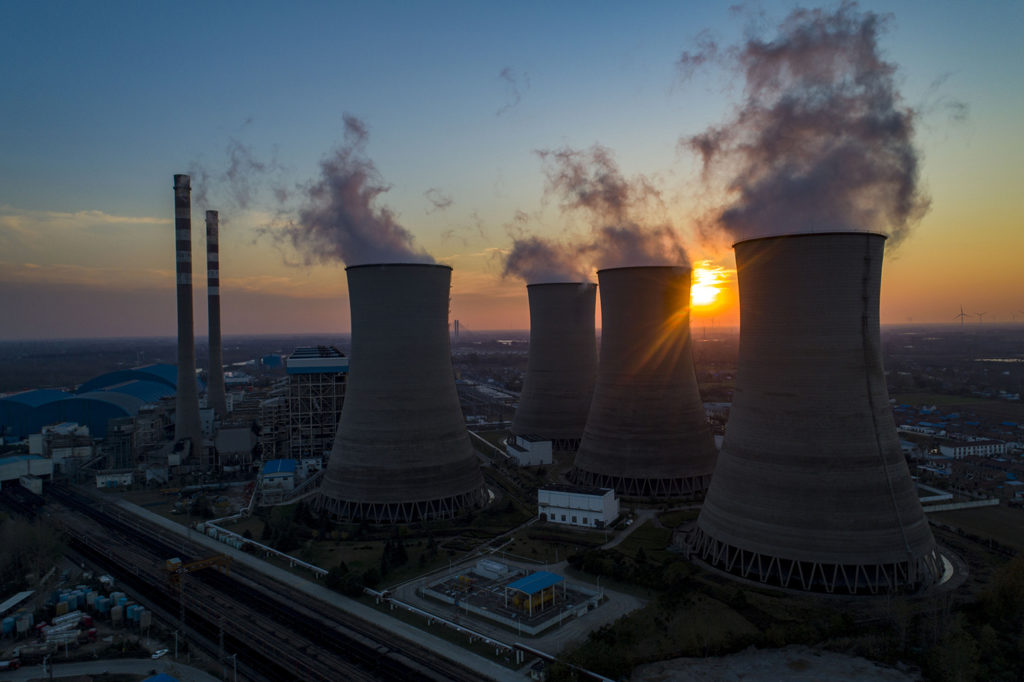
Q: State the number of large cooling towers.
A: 4